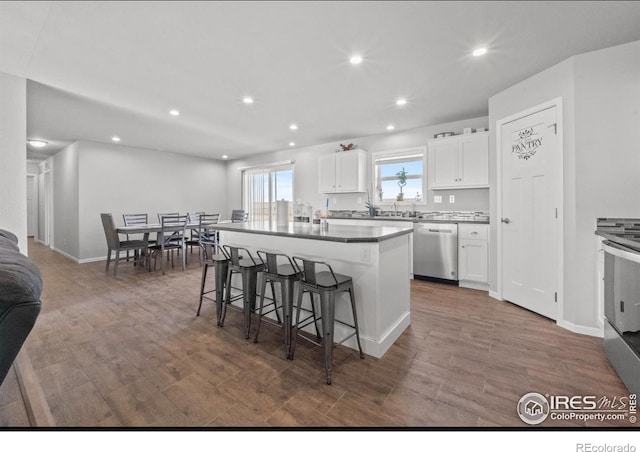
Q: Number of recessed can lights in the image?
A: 10